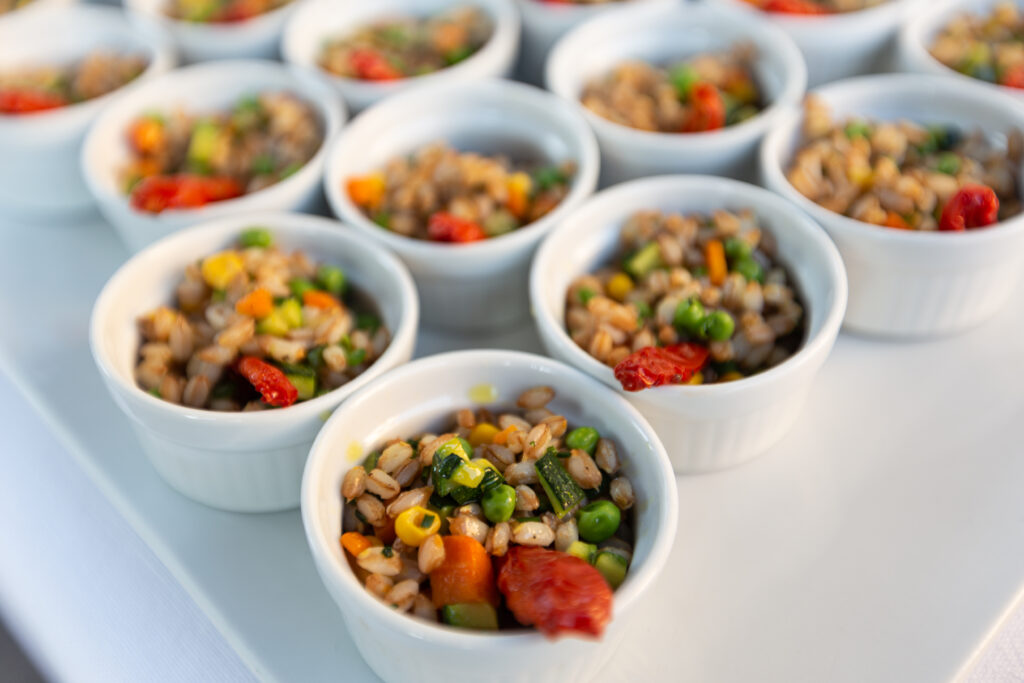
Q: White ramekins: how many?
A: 14